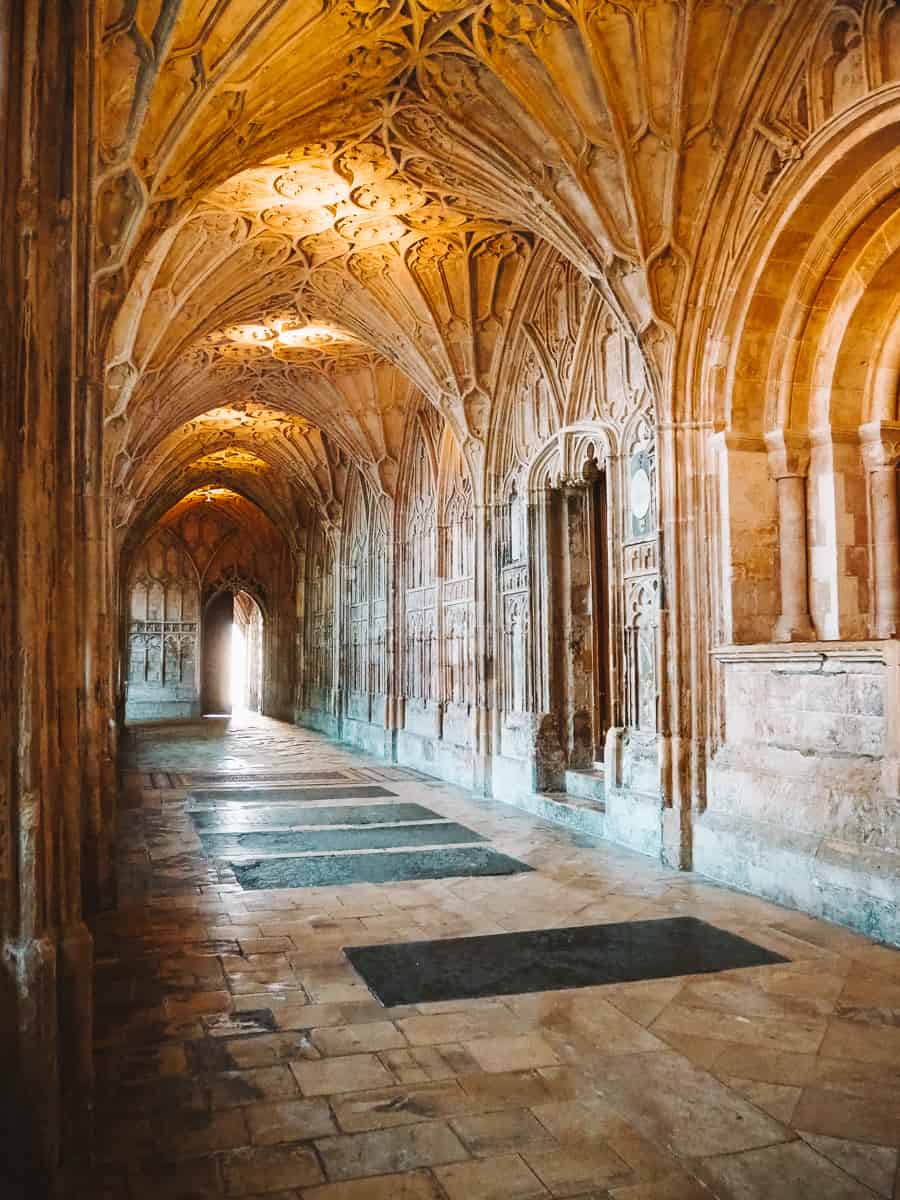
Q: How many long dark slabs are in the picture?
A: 5